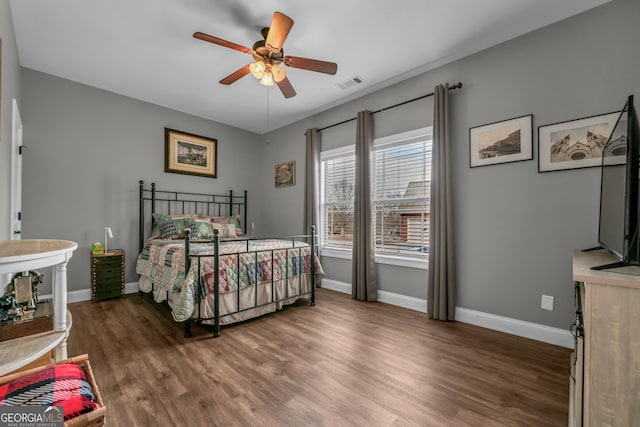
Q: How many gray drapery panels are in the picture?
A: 3